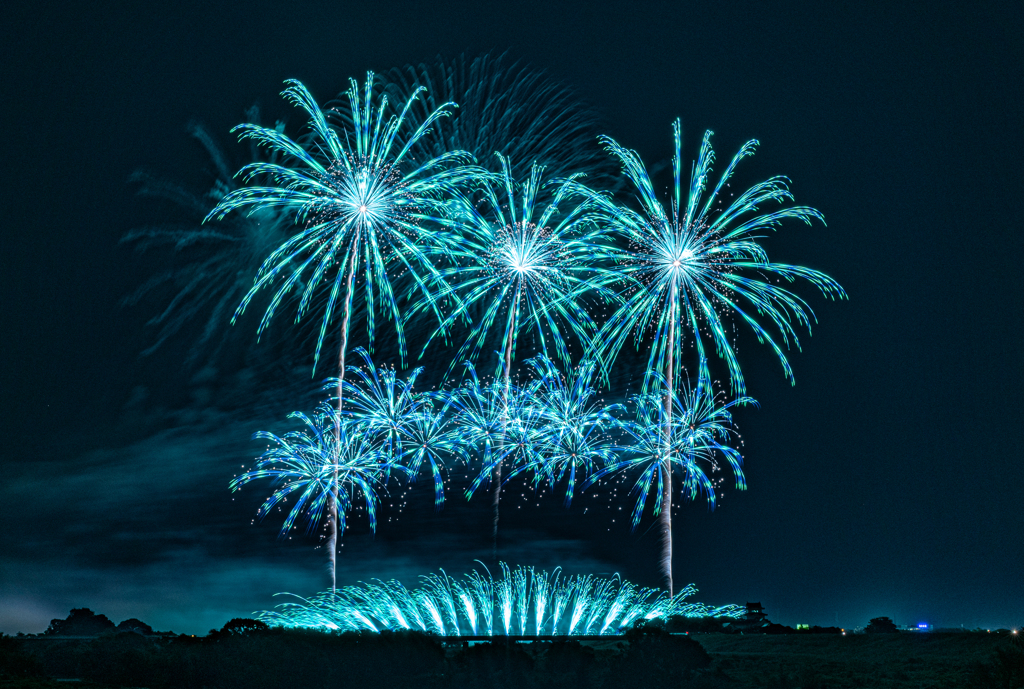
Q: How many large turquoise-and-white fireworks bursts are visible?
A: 3